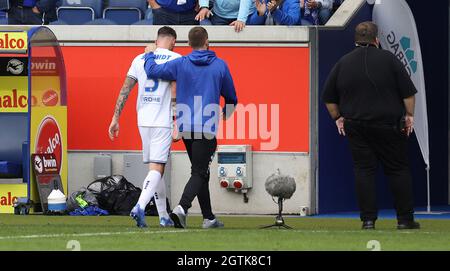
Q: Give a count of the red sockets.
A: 2